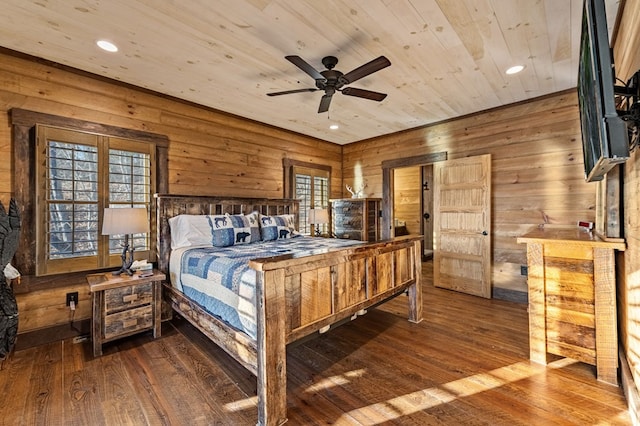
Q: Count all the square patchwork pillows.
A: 2